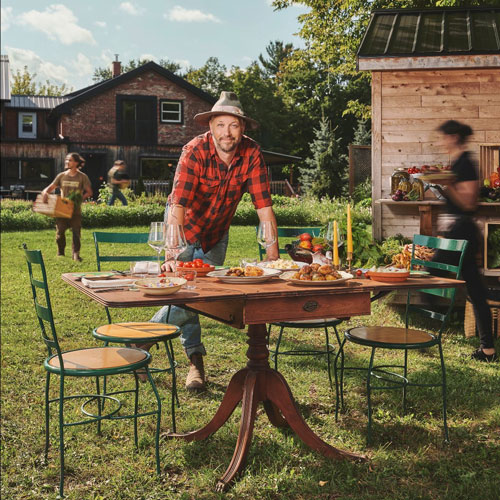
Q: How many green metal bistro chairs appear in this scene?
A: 4